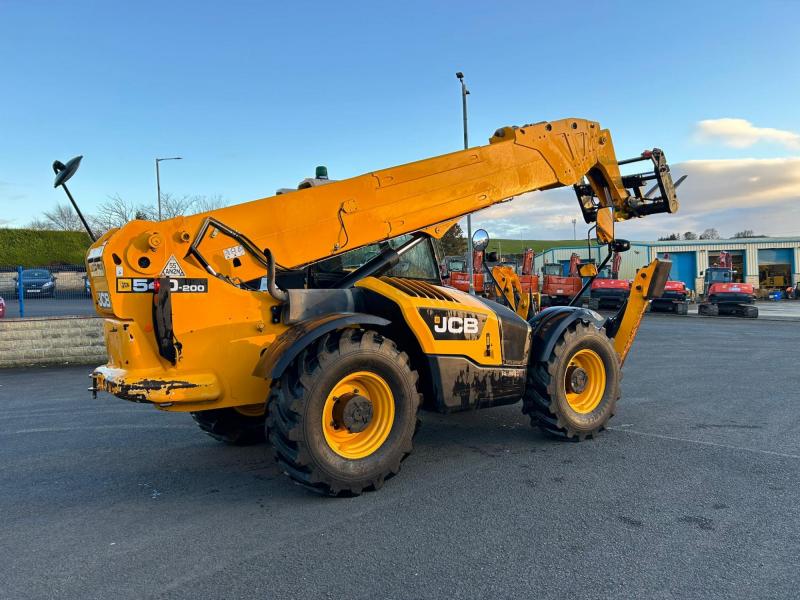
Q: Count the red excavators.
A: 6